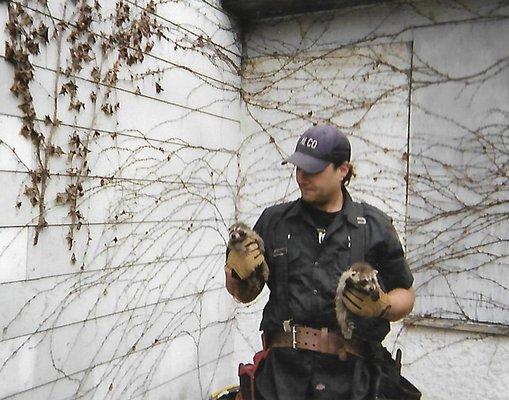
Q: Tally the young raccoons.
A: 2